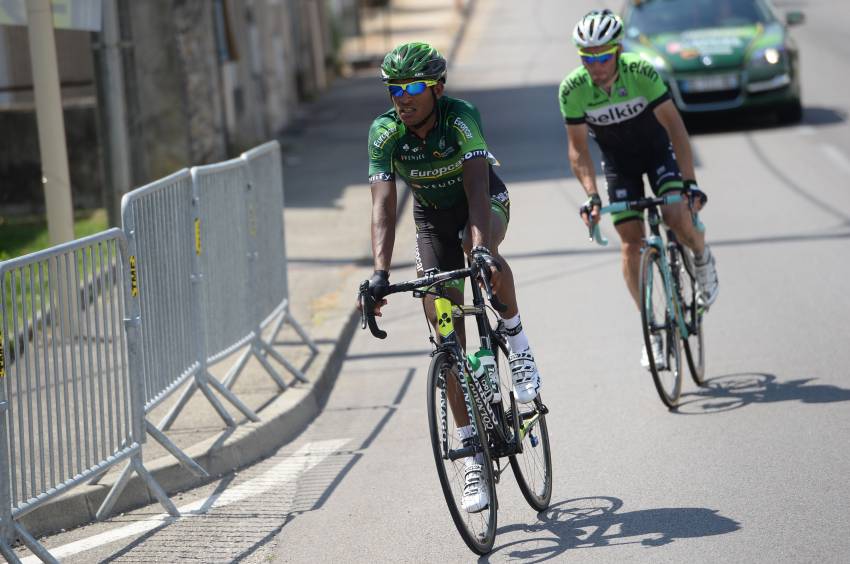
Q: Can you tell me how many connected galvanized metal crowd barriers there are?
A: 4